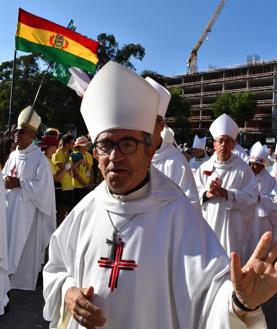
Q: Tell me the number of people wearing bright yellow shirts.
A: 3